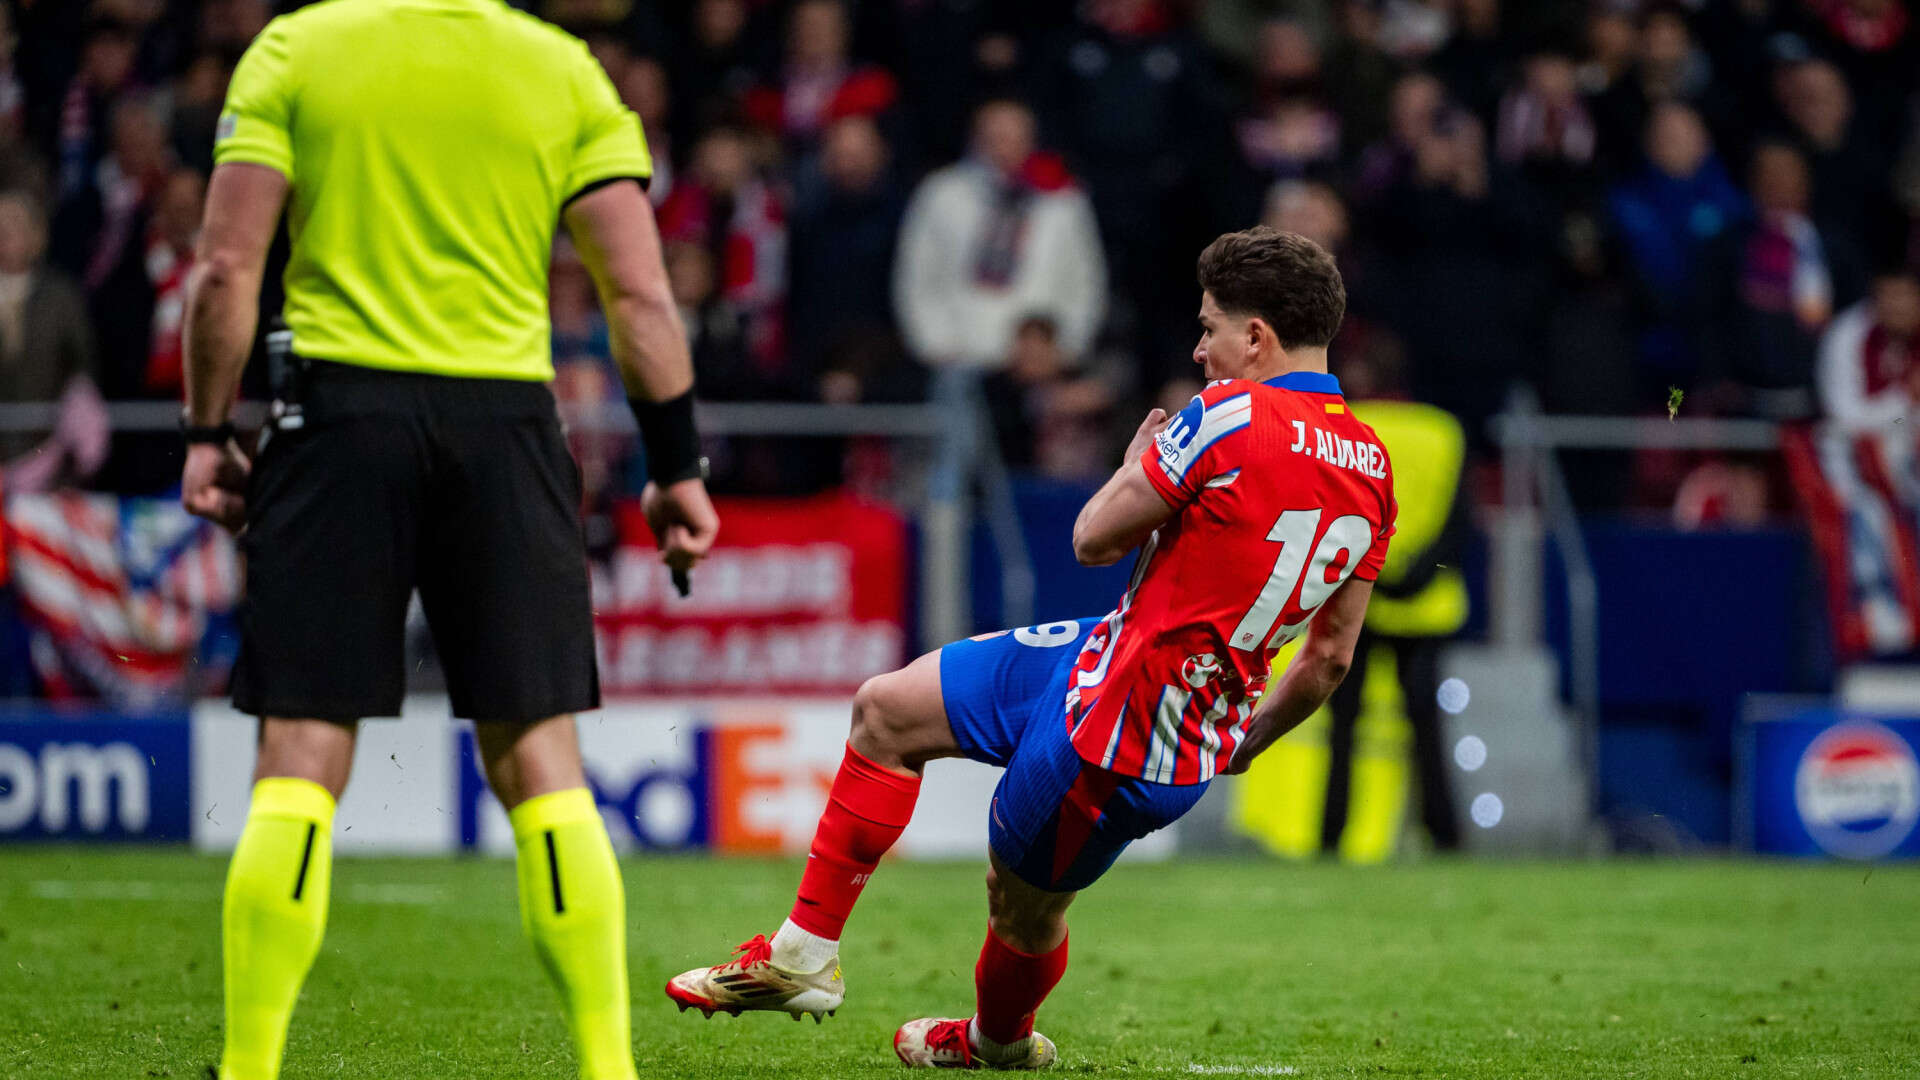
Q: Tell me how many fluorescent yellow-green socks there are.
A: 2